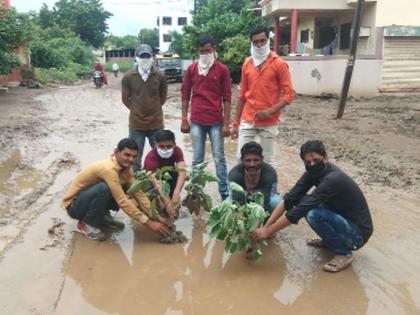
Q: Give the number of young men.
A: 7